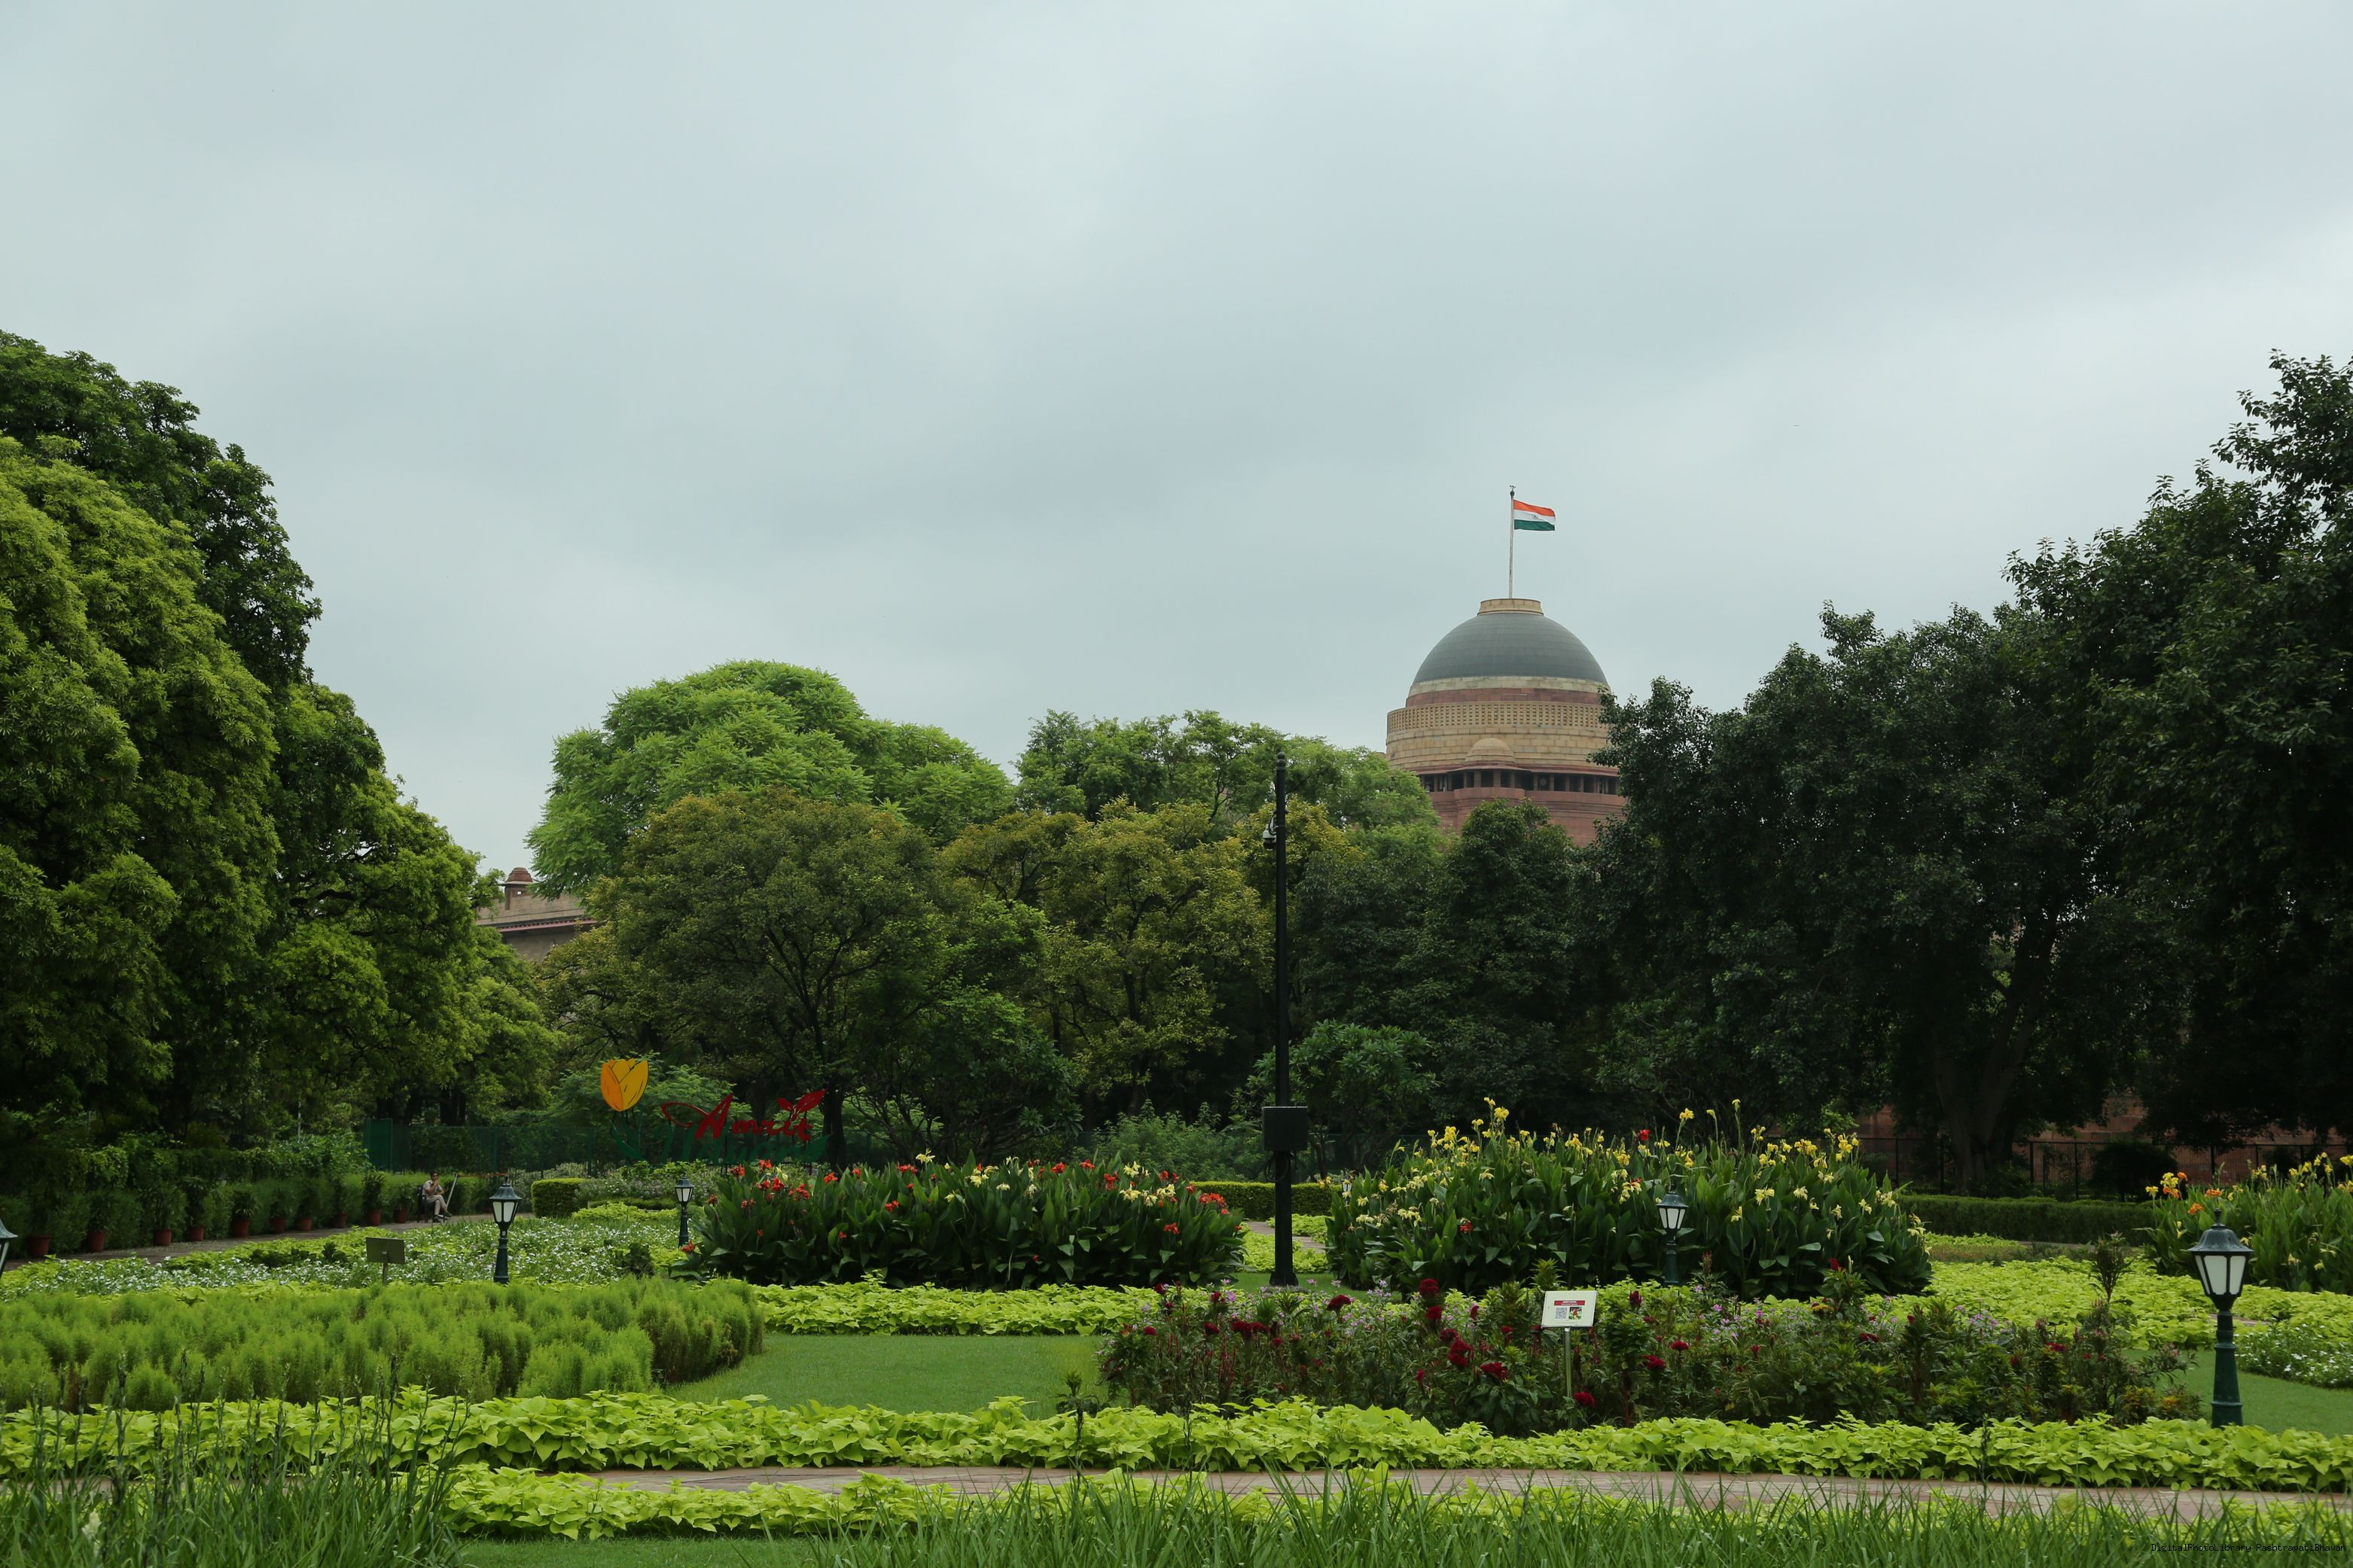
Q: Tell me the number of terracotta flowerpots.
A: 10